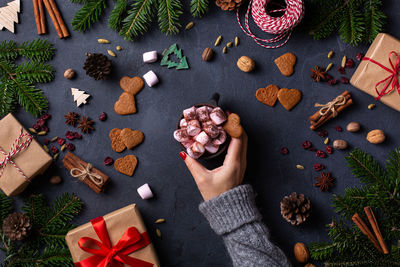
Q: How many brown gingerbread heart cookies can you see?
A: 9